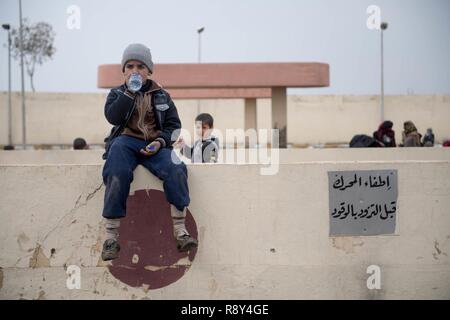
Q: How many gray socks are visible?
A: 2